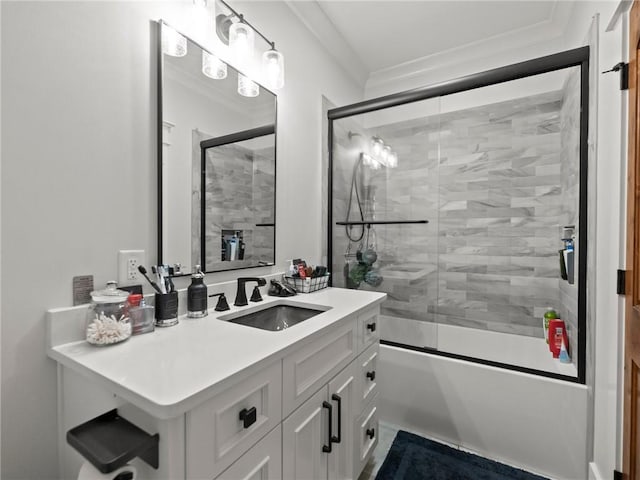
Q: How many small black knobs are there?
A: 4